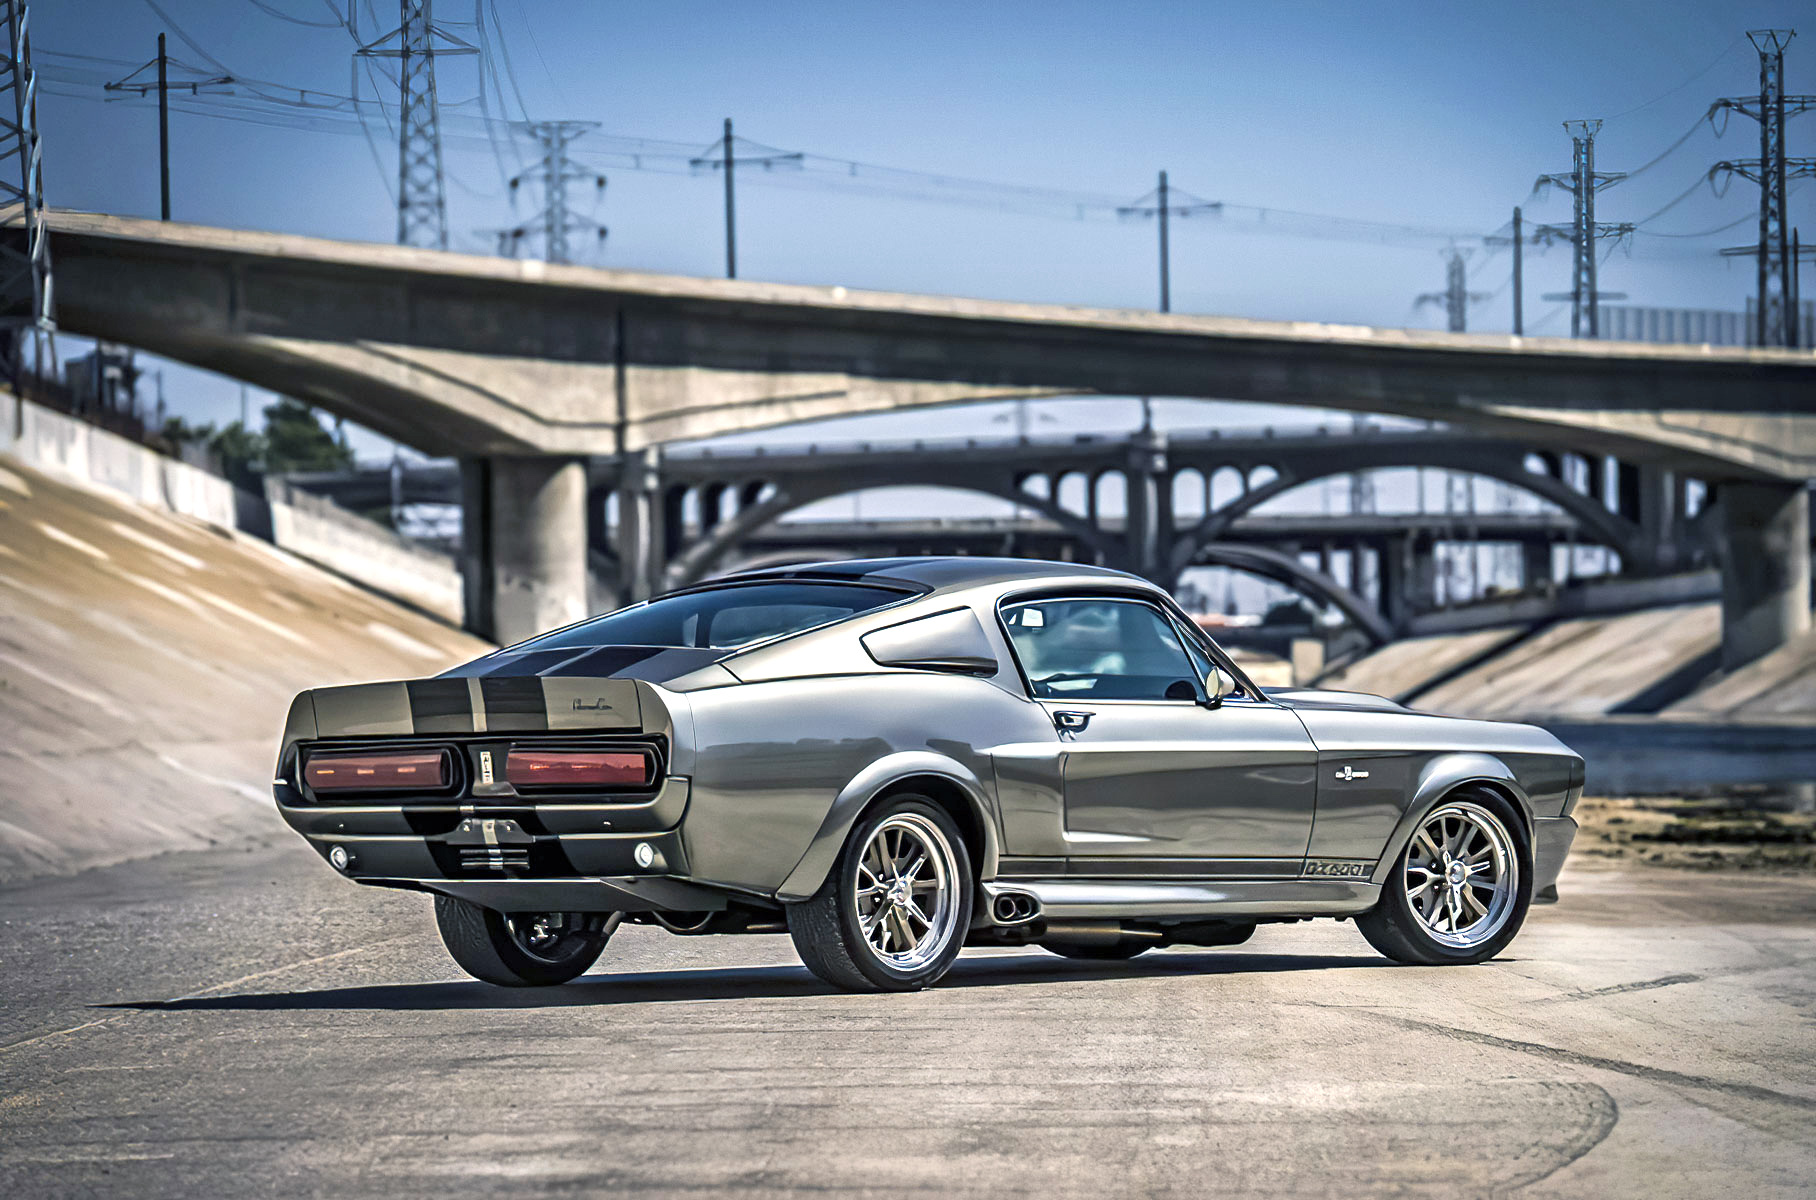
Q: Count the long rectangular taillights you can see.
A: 2